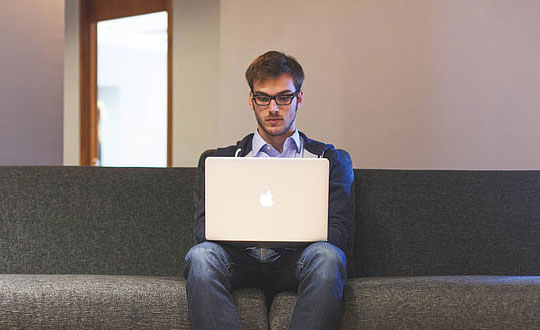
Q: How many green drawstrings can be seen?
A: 0